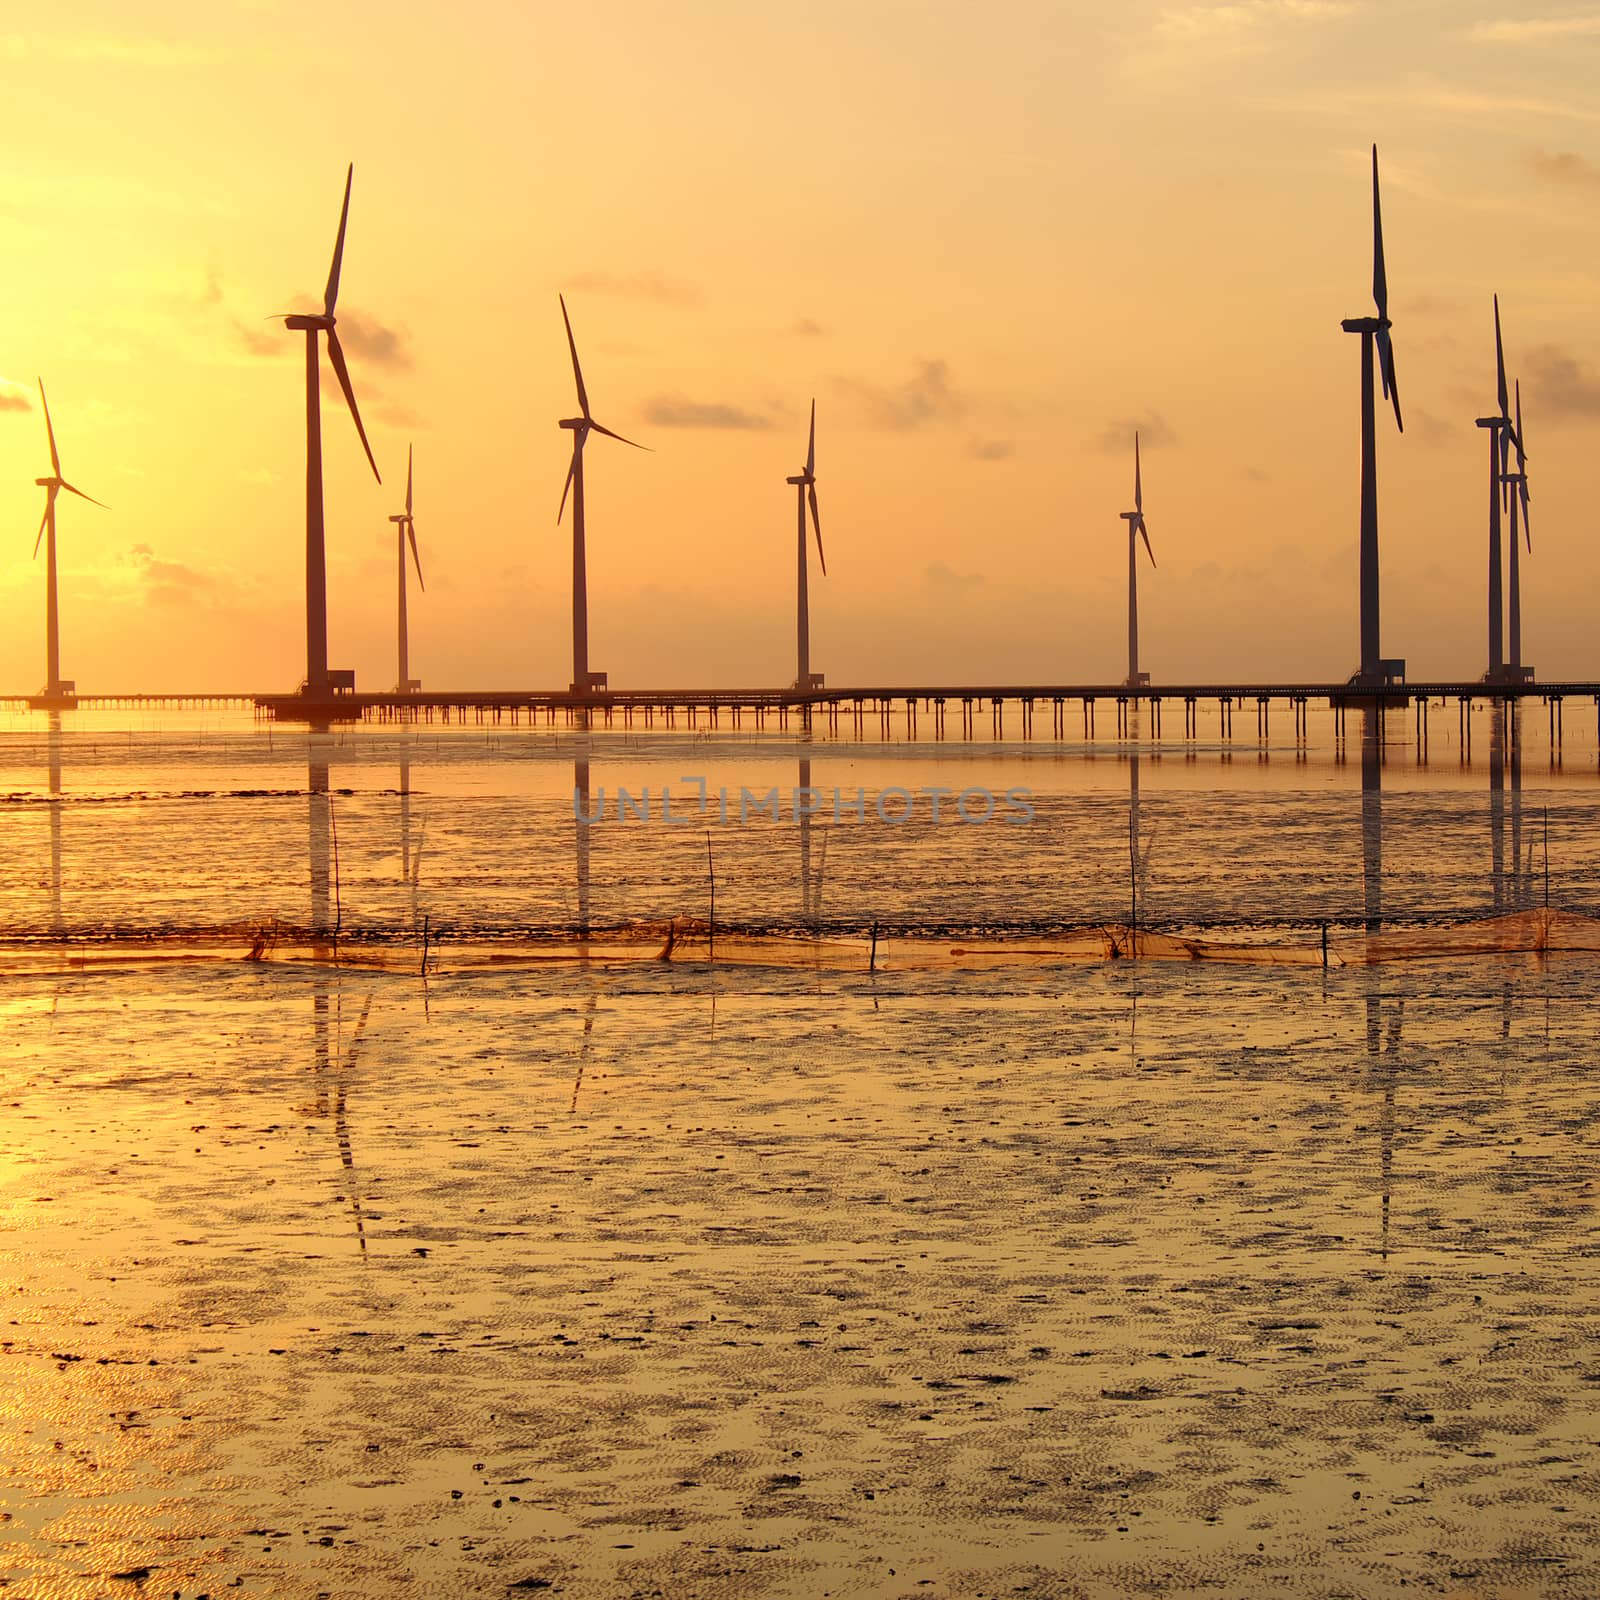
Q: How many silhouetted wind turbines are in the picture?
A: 9